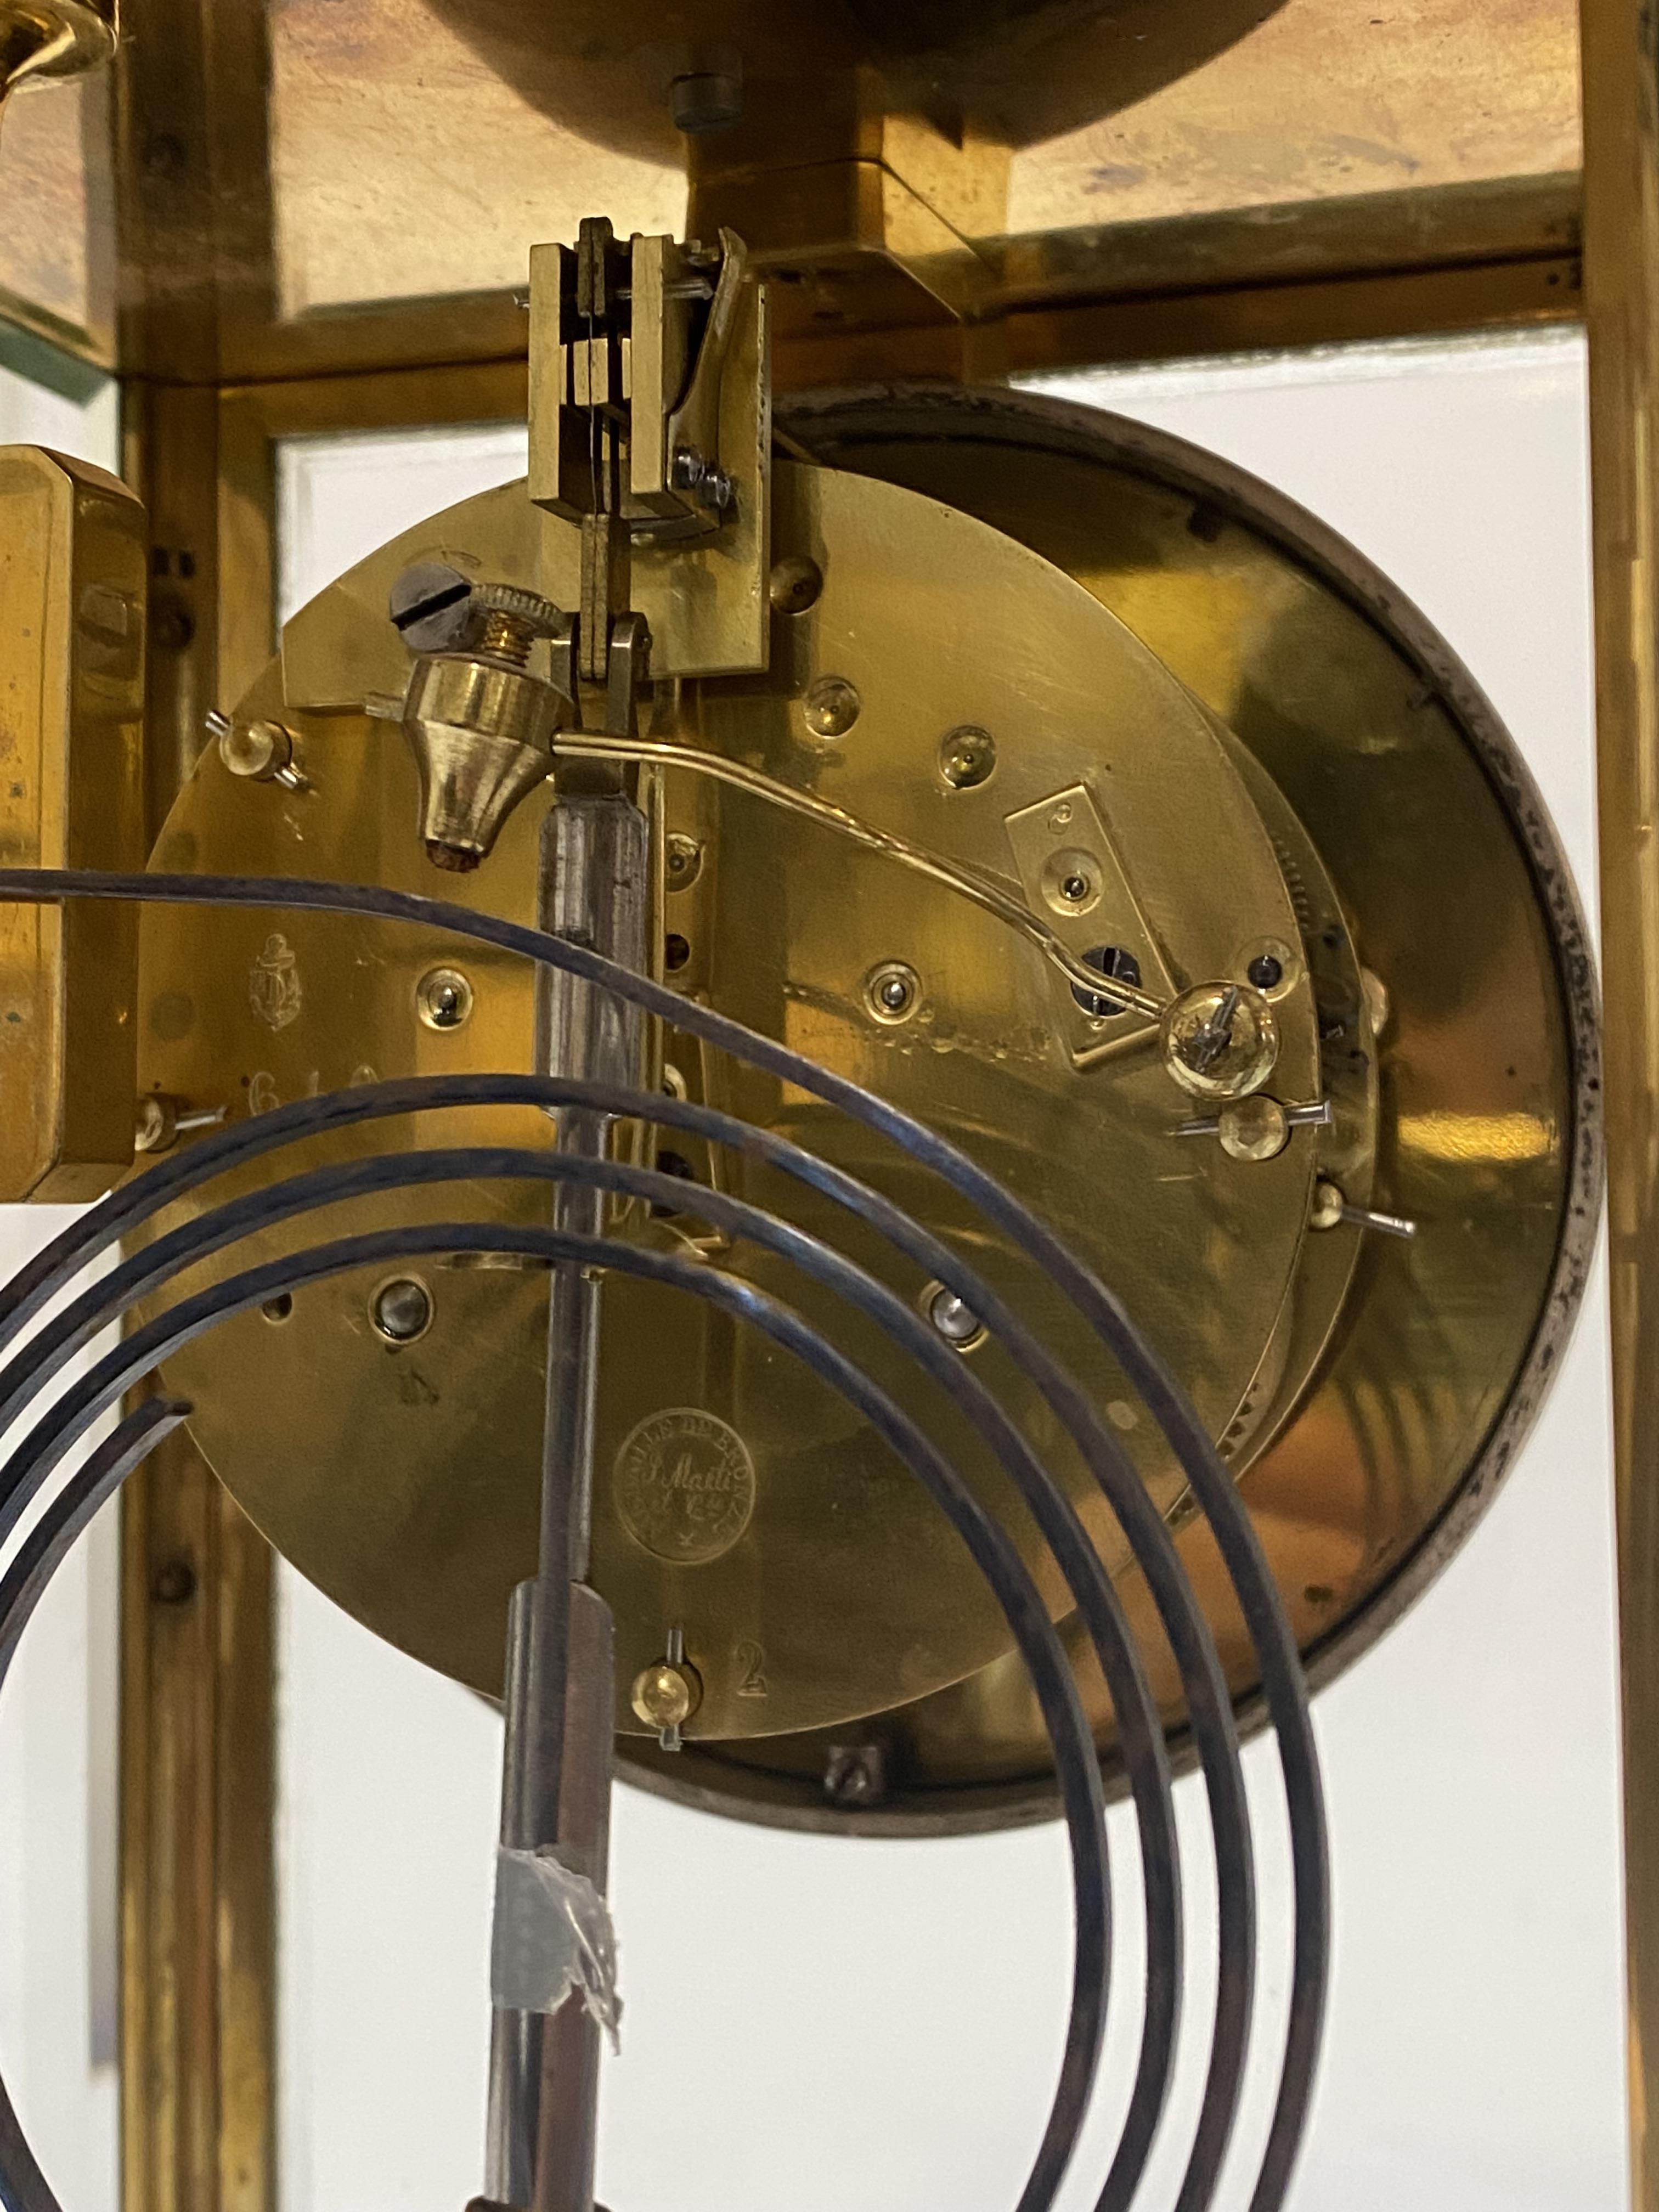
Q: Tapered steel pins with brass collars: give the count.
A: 5